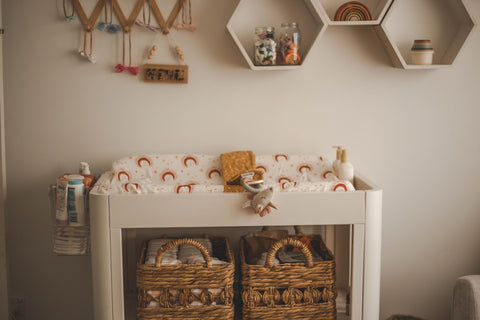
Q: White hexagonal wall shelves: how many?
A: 3